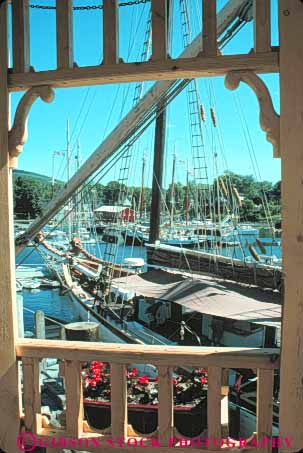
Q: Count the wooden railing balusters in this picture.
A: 12